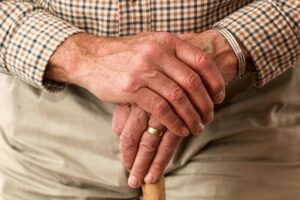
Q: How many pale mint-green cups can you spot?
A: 0